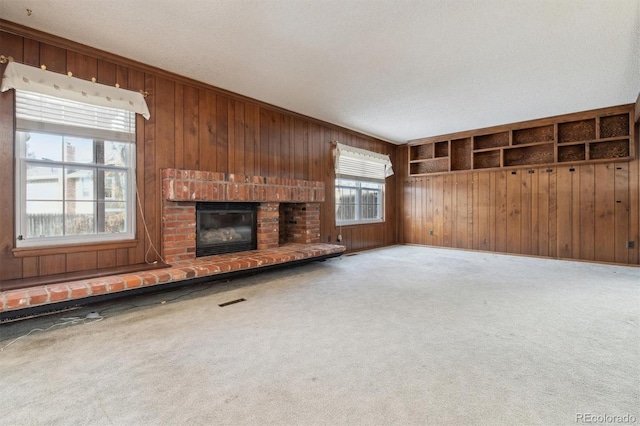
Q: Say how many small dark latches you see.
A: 6